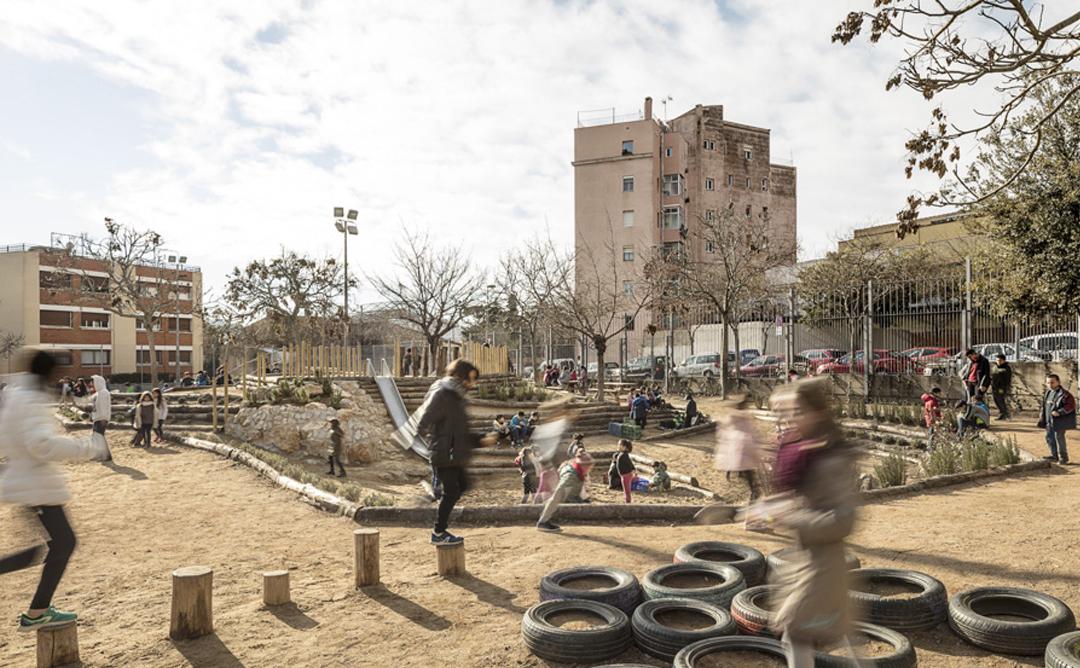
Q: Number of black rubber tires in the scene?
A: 13